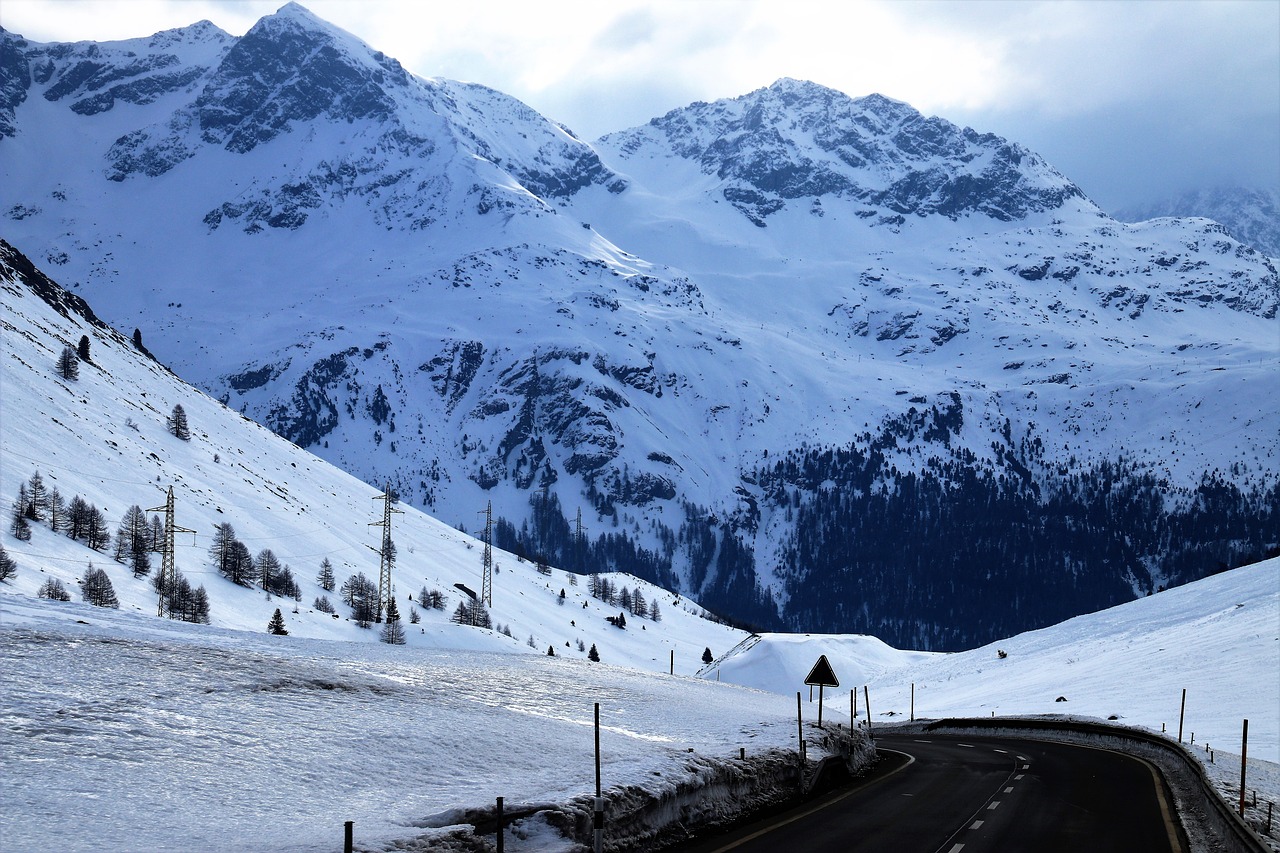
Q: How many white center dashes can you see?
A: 11